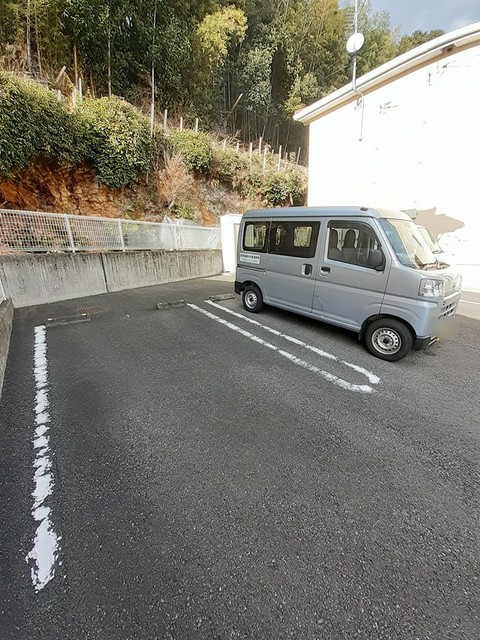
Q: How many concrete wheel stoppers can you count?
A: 3